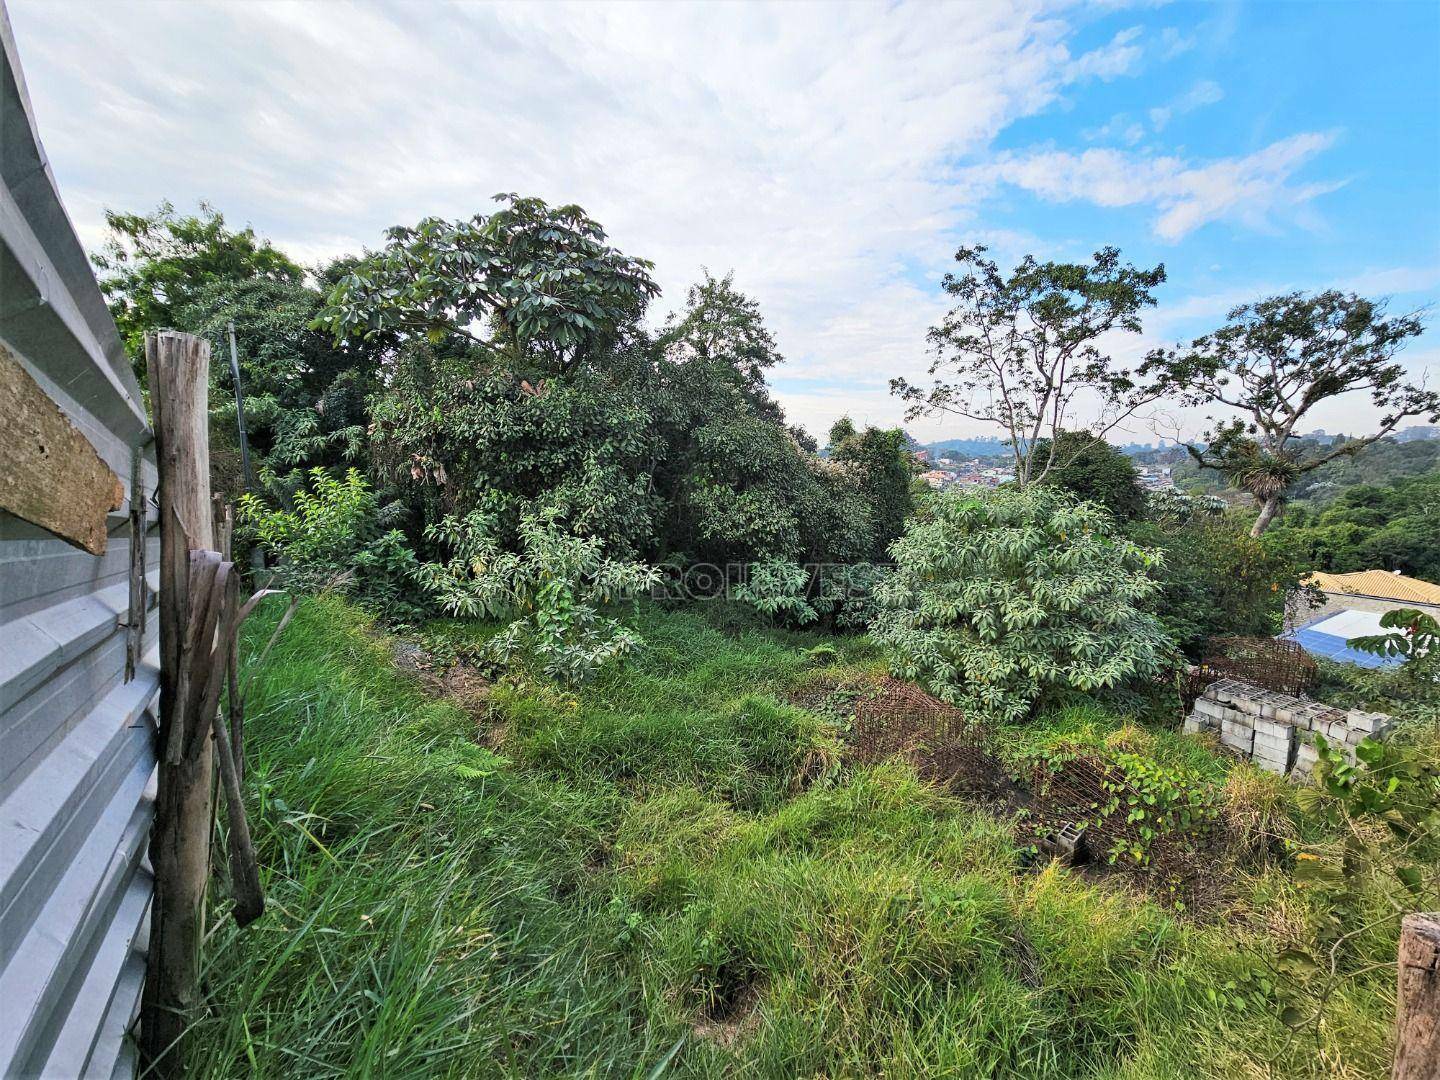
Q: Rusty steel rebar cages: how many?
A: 3